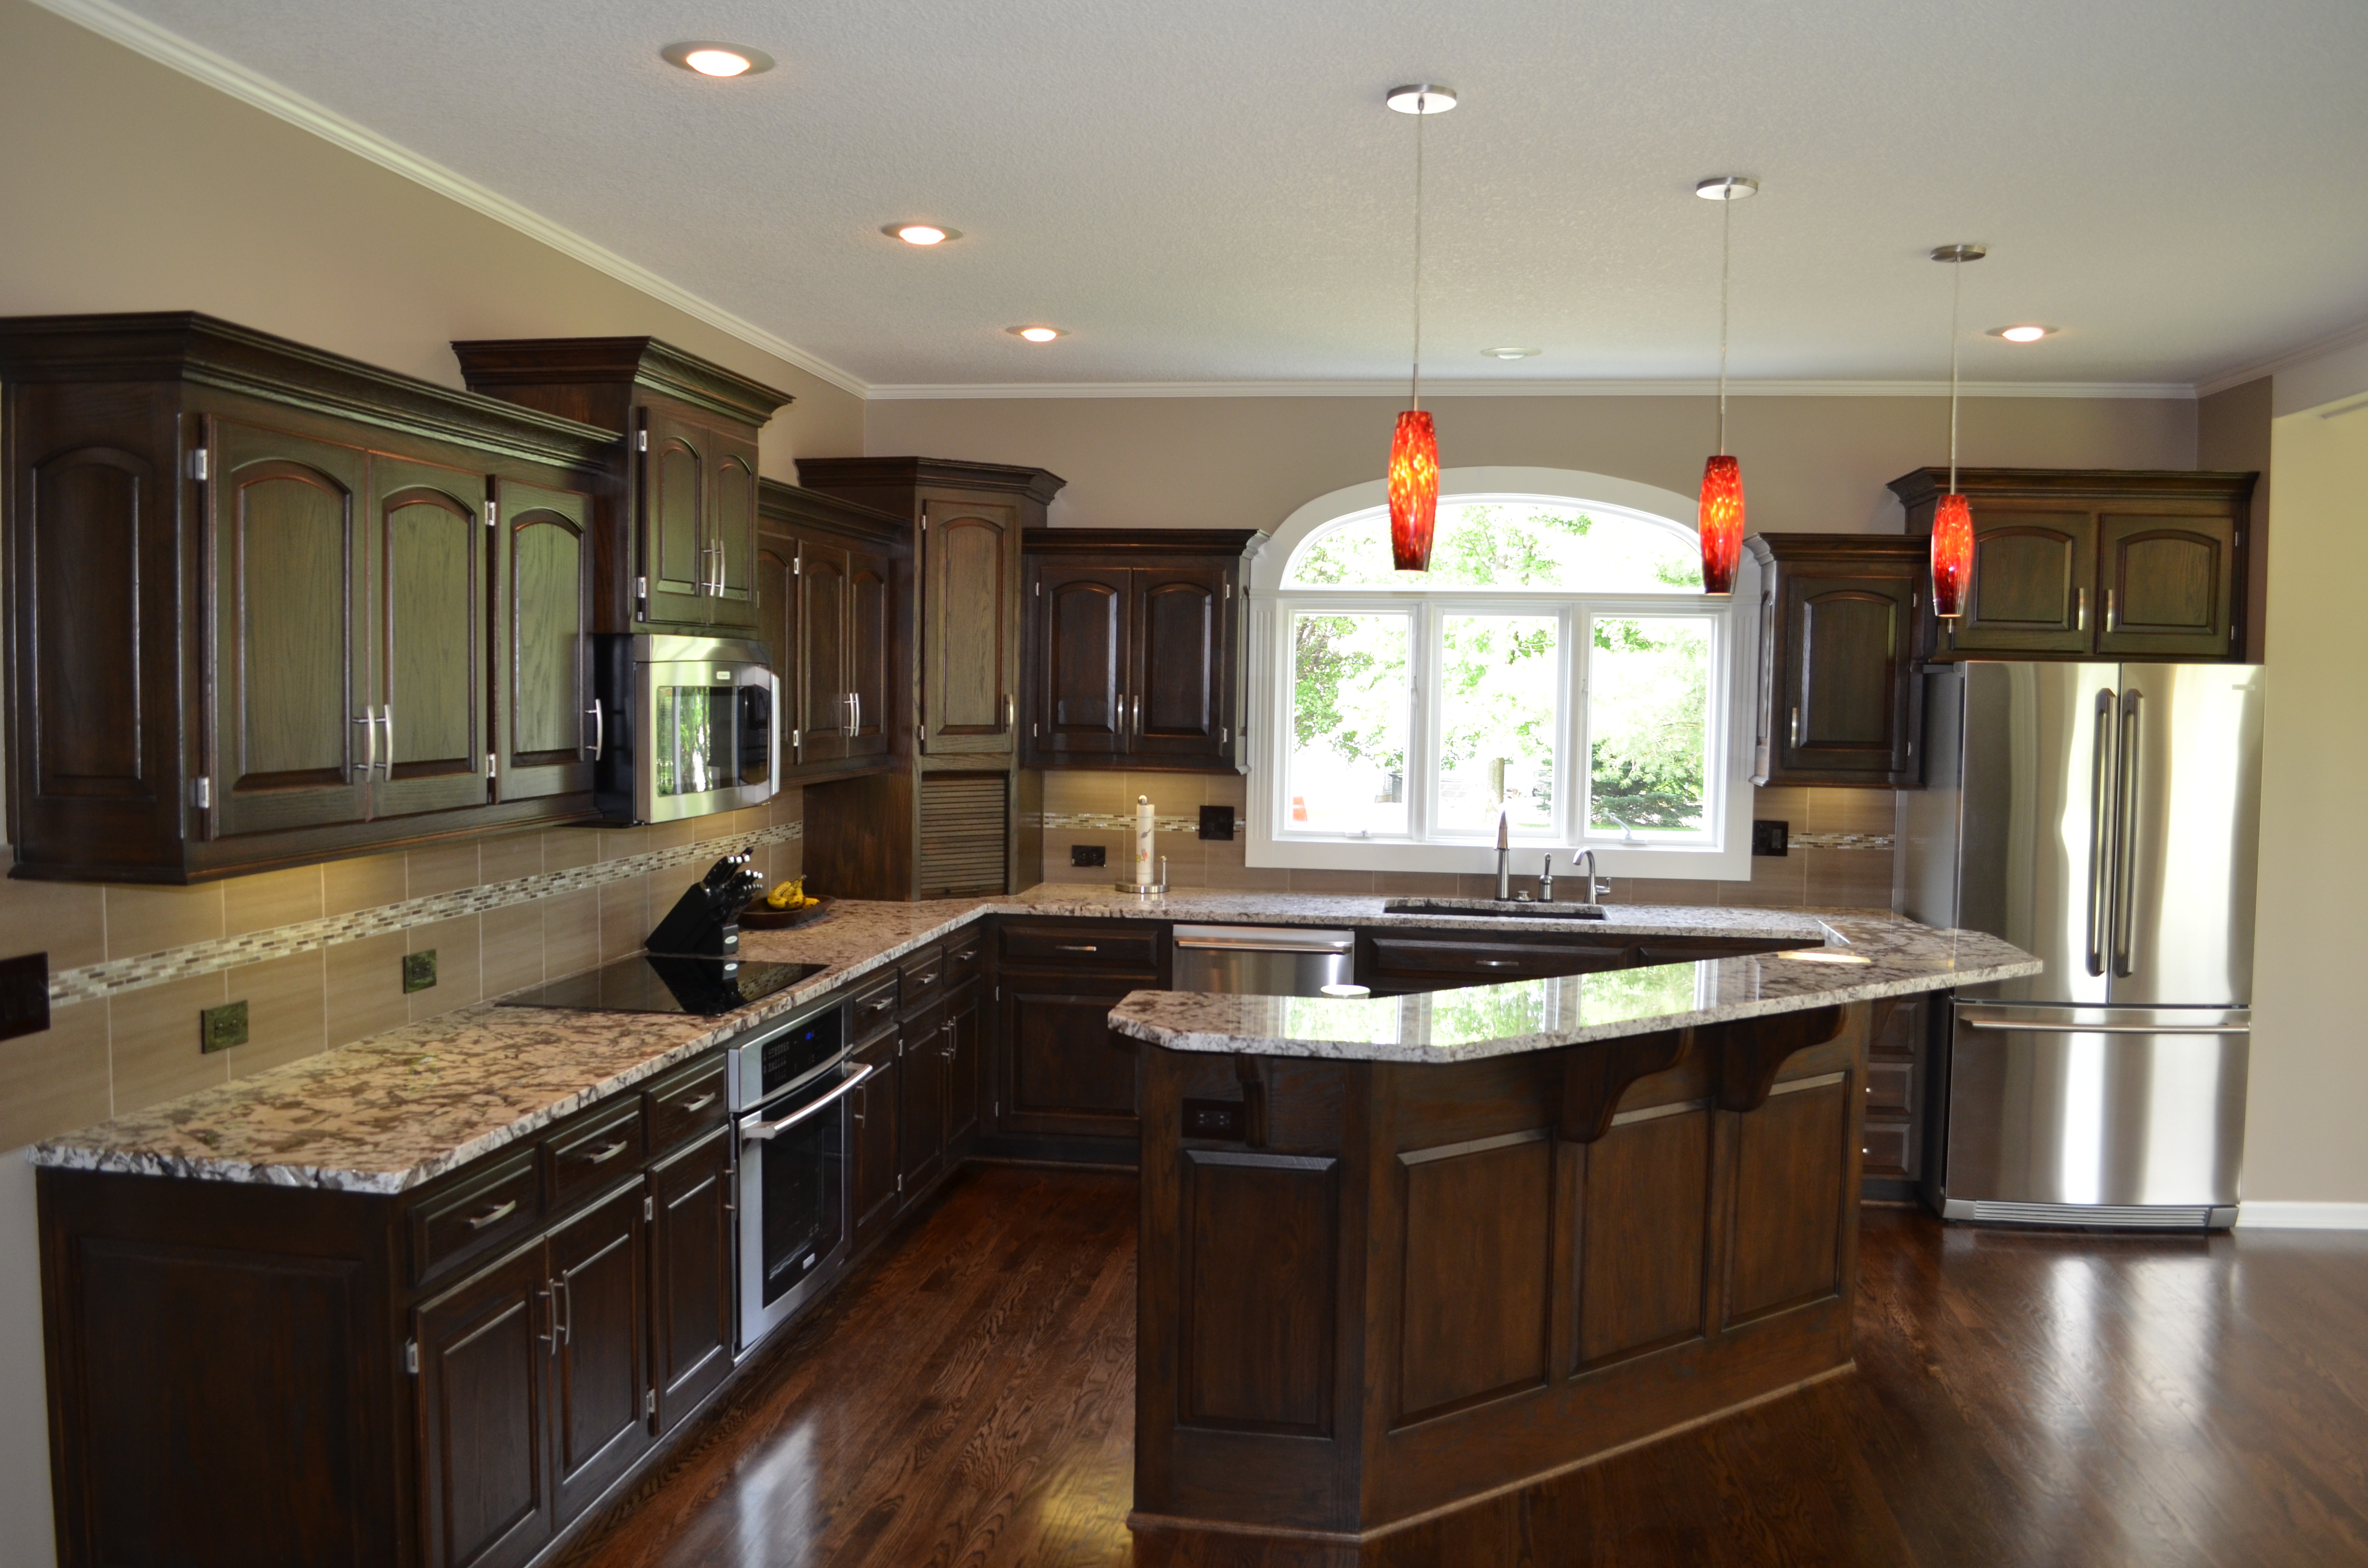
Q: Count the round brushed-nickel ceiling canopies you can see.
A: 3